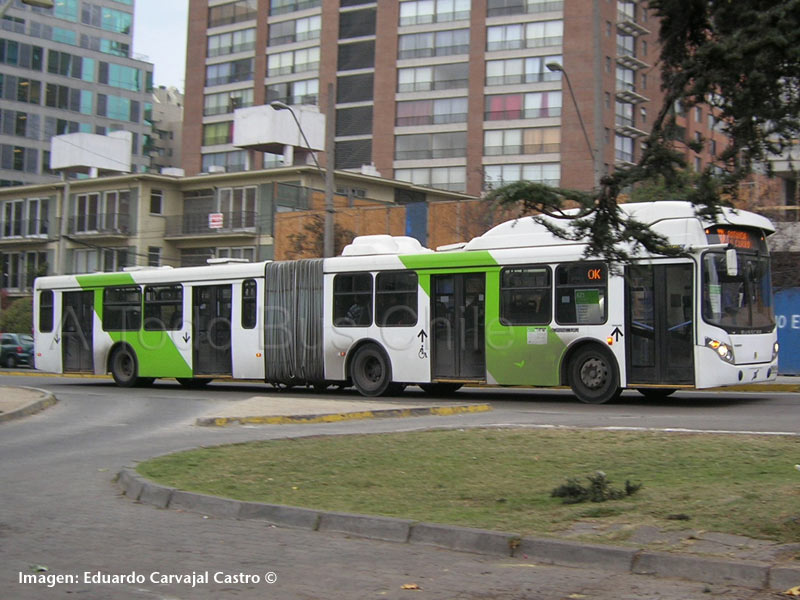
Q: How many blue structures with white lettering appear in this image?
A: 1